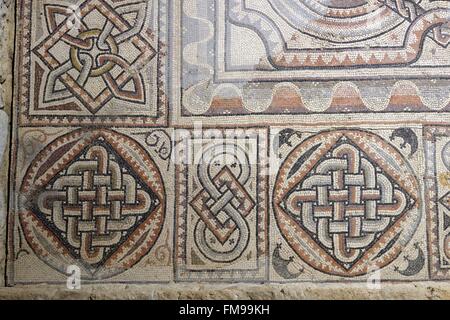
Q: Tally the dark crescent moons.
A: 4